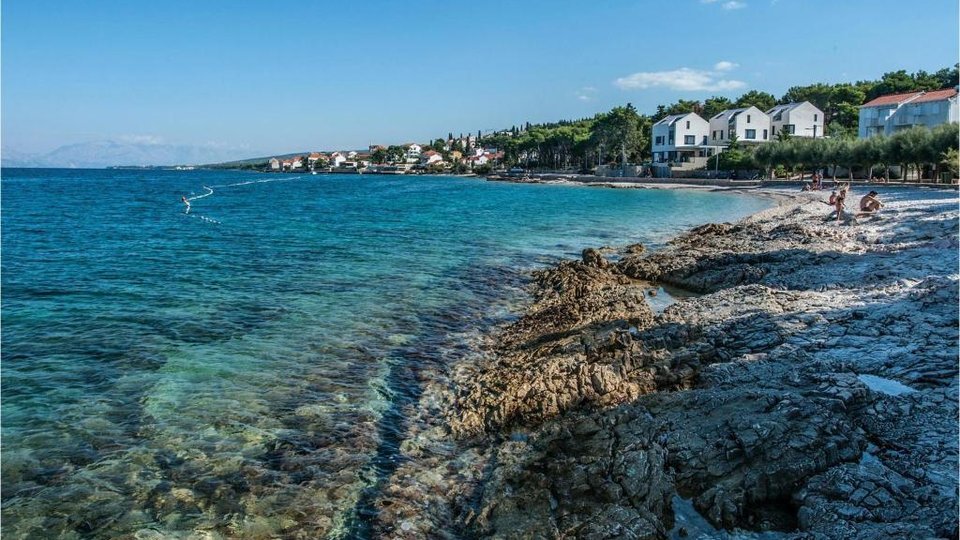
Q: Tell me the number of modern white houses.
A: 3